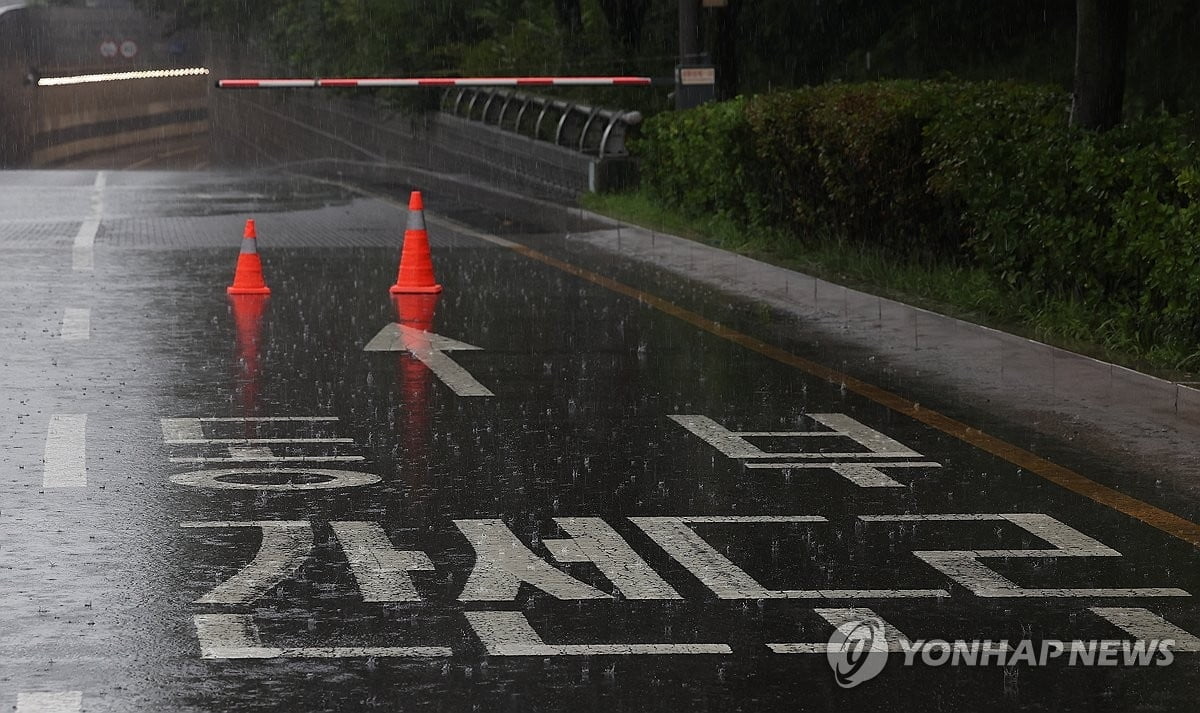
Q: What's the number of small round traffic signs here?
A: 2